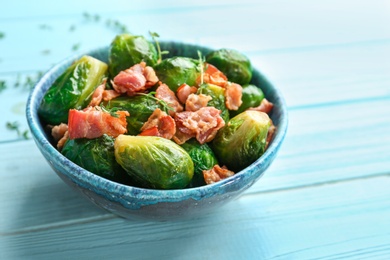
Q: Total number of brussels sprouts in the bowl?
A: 11